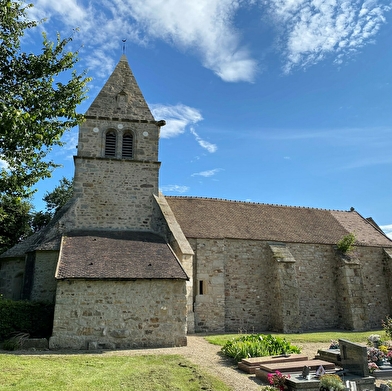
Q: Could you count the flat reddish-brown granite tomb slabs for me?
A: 2